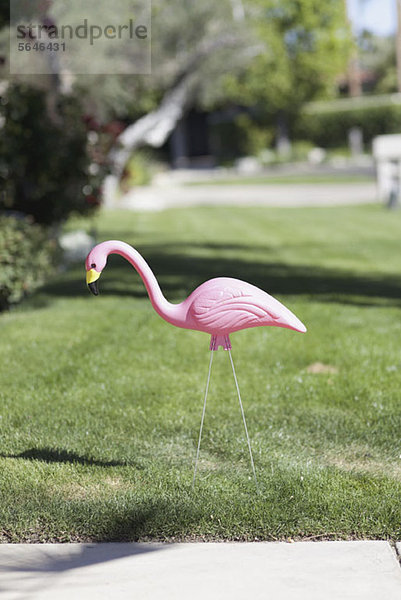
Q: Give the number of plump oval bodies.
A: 1